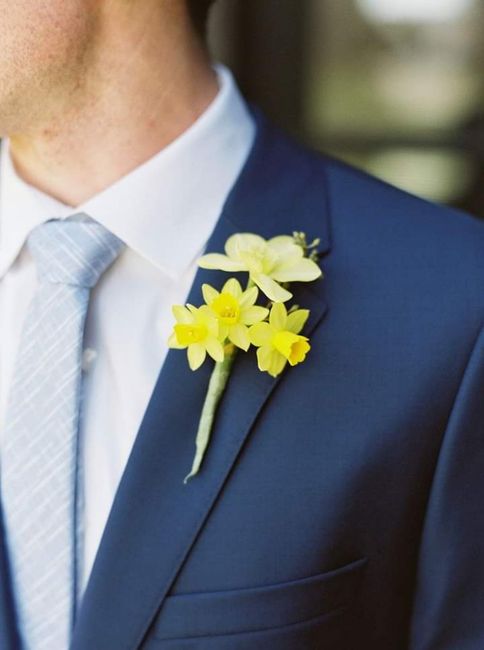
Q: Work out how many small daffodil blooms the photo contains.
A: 3